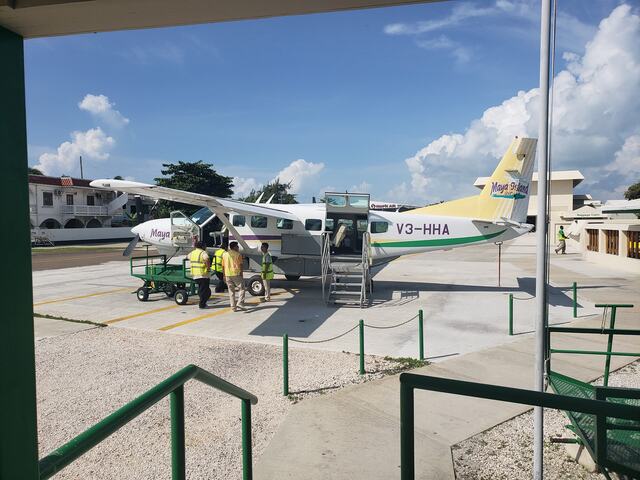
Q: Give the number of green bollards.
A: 5